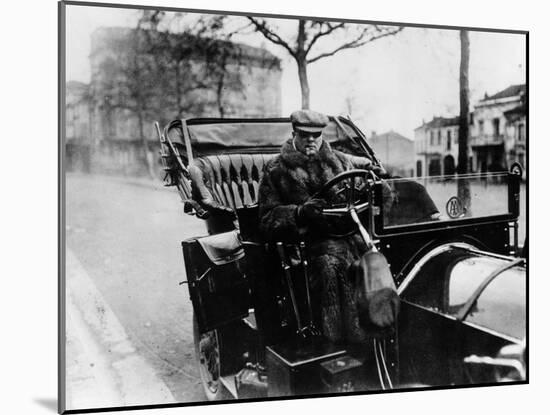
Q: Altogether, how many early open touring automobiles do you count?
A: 1